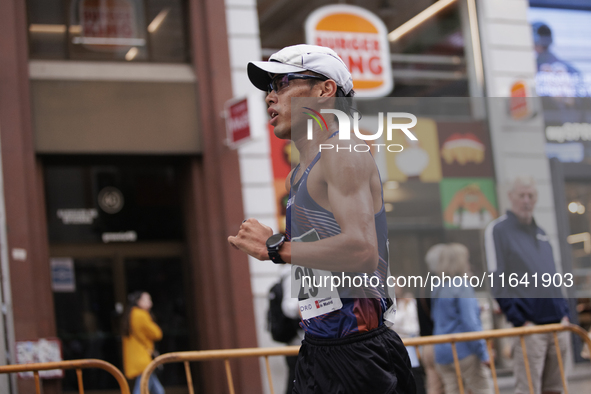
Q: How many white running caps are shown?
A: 1